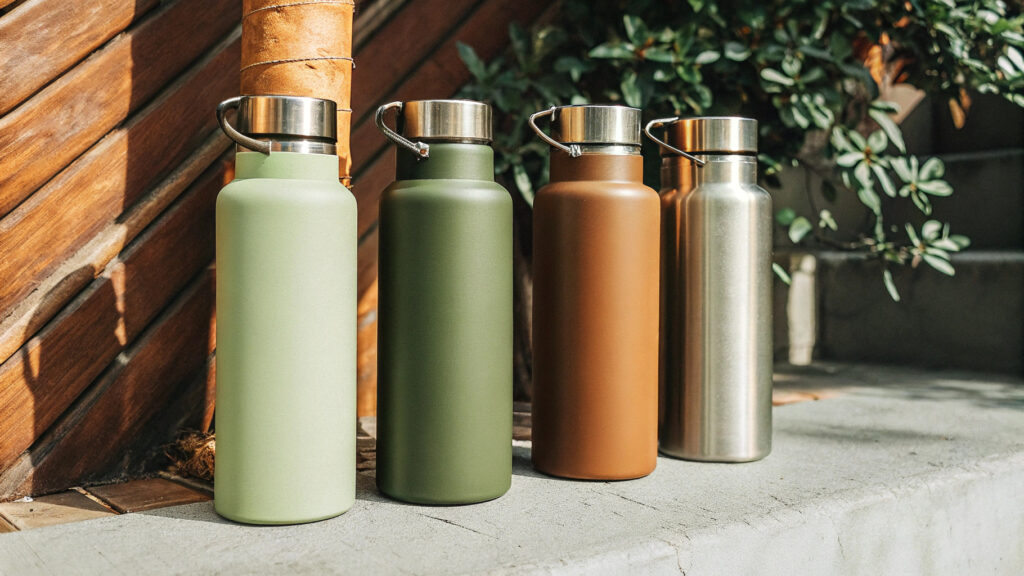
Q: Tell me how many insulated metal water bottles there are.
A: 4